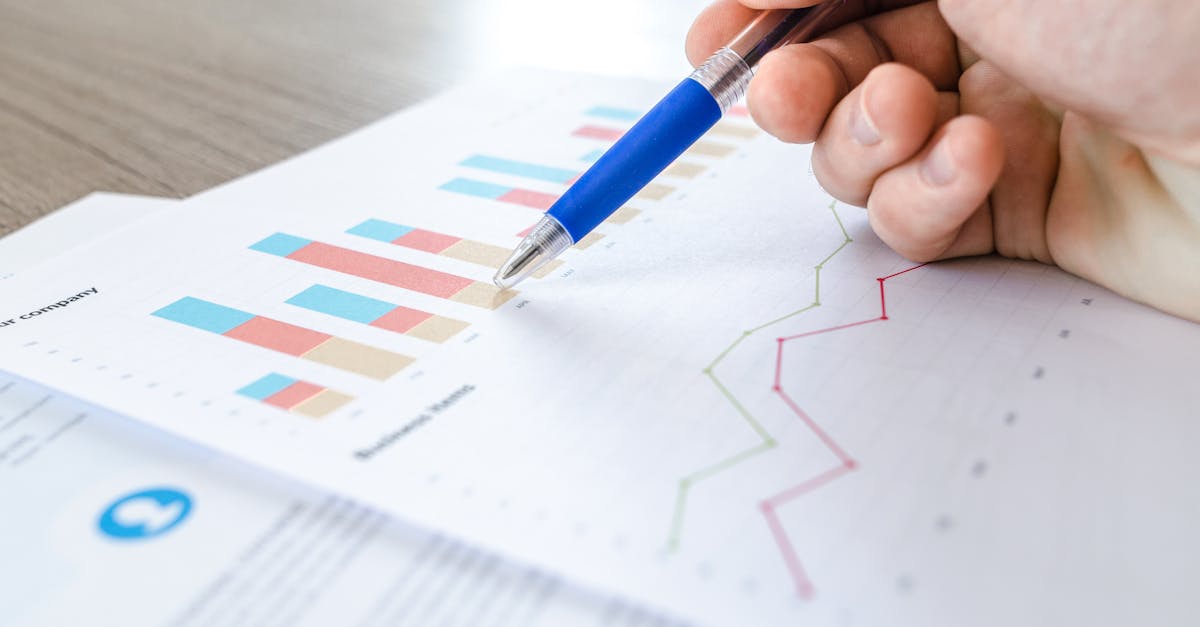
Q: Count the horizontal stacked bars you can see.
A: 12